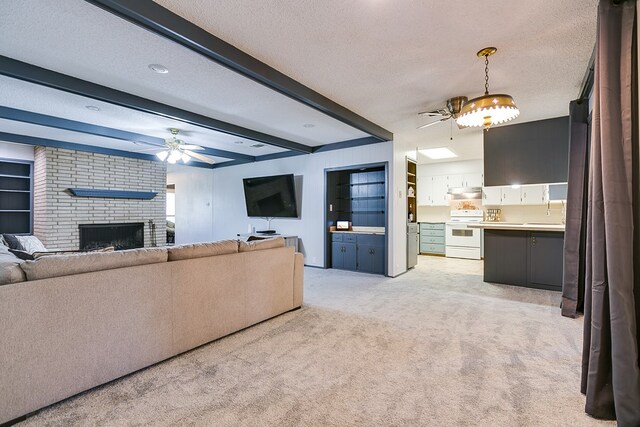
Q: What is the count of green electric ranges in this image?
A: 0